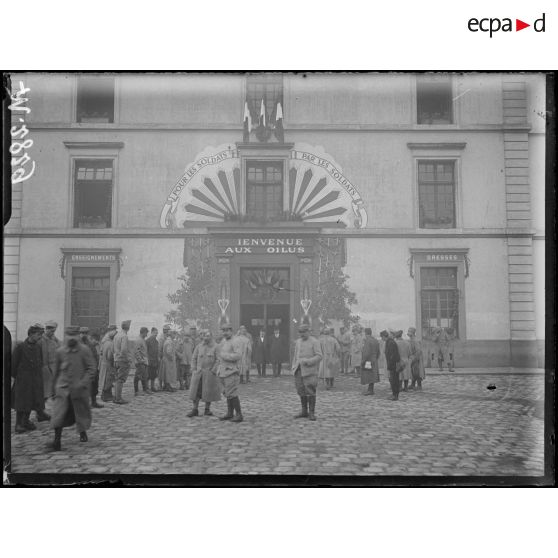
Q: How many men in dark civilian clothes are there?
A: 3